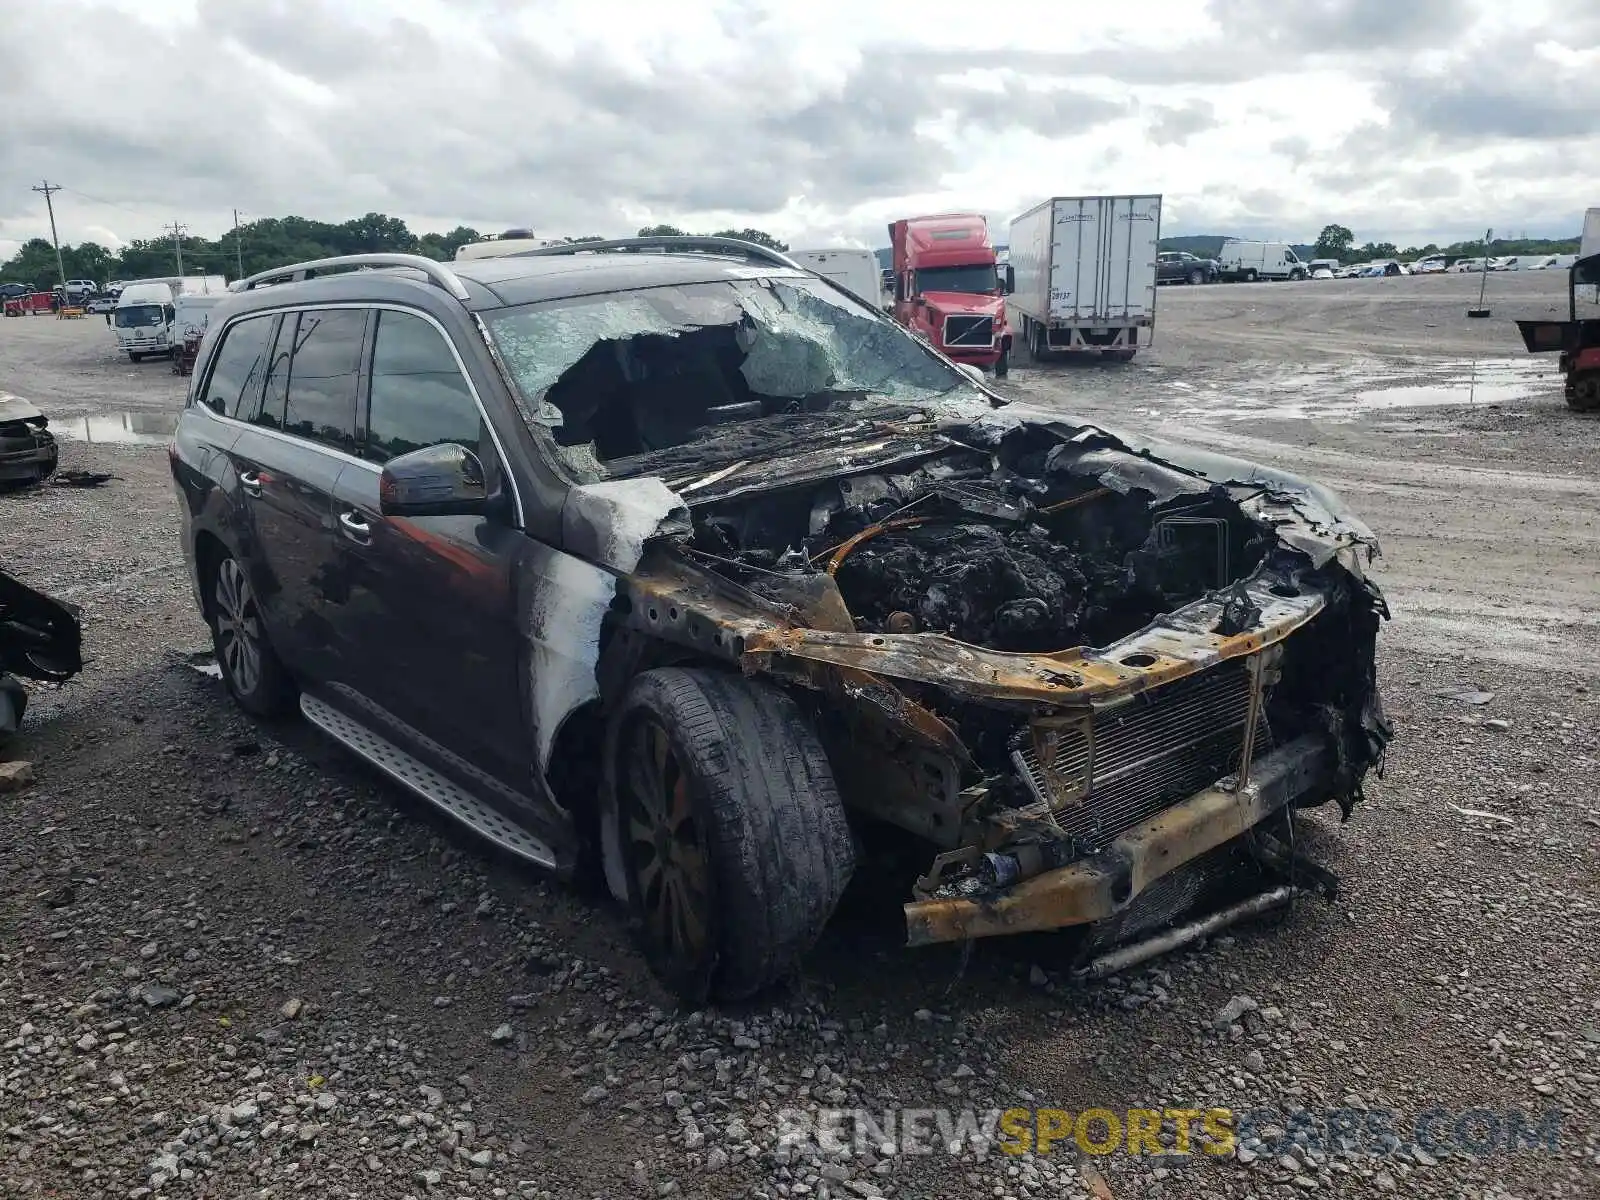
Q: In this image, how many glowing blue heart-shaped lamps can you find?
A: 0